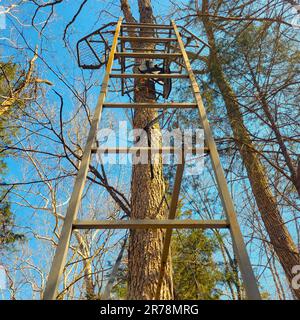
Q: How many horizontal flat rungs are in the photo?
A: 7